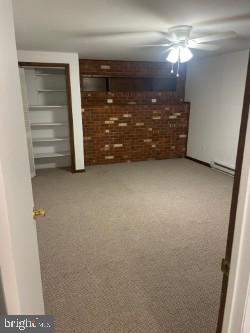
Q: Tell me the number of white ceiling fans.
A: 1